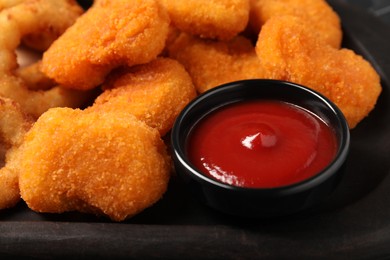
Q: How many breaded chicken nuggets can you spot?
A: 7